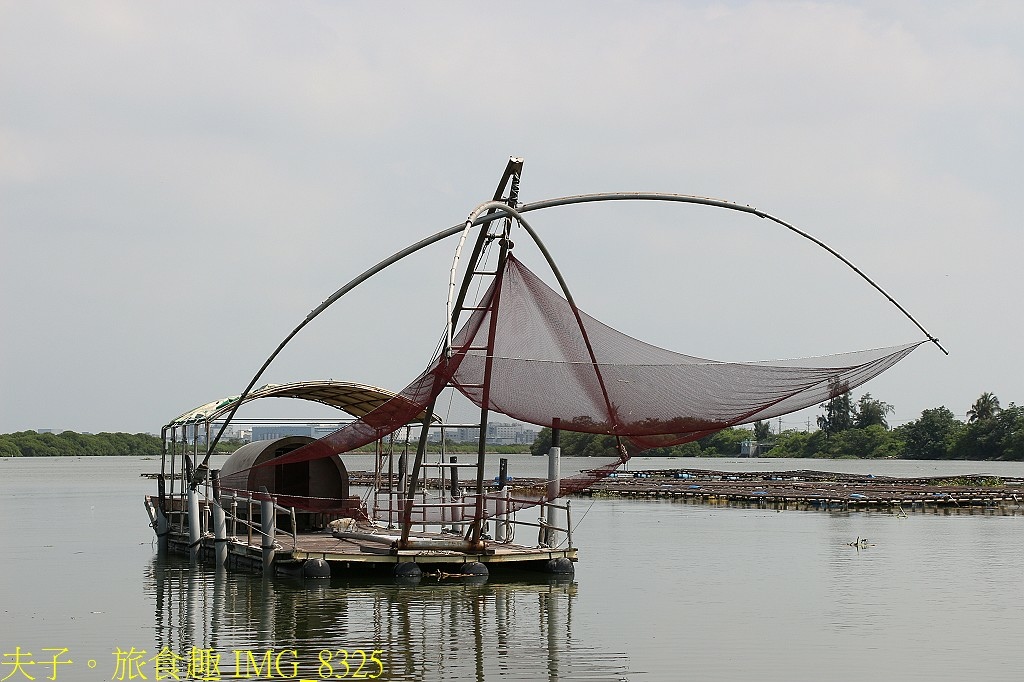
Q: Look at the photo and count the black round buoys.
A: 4